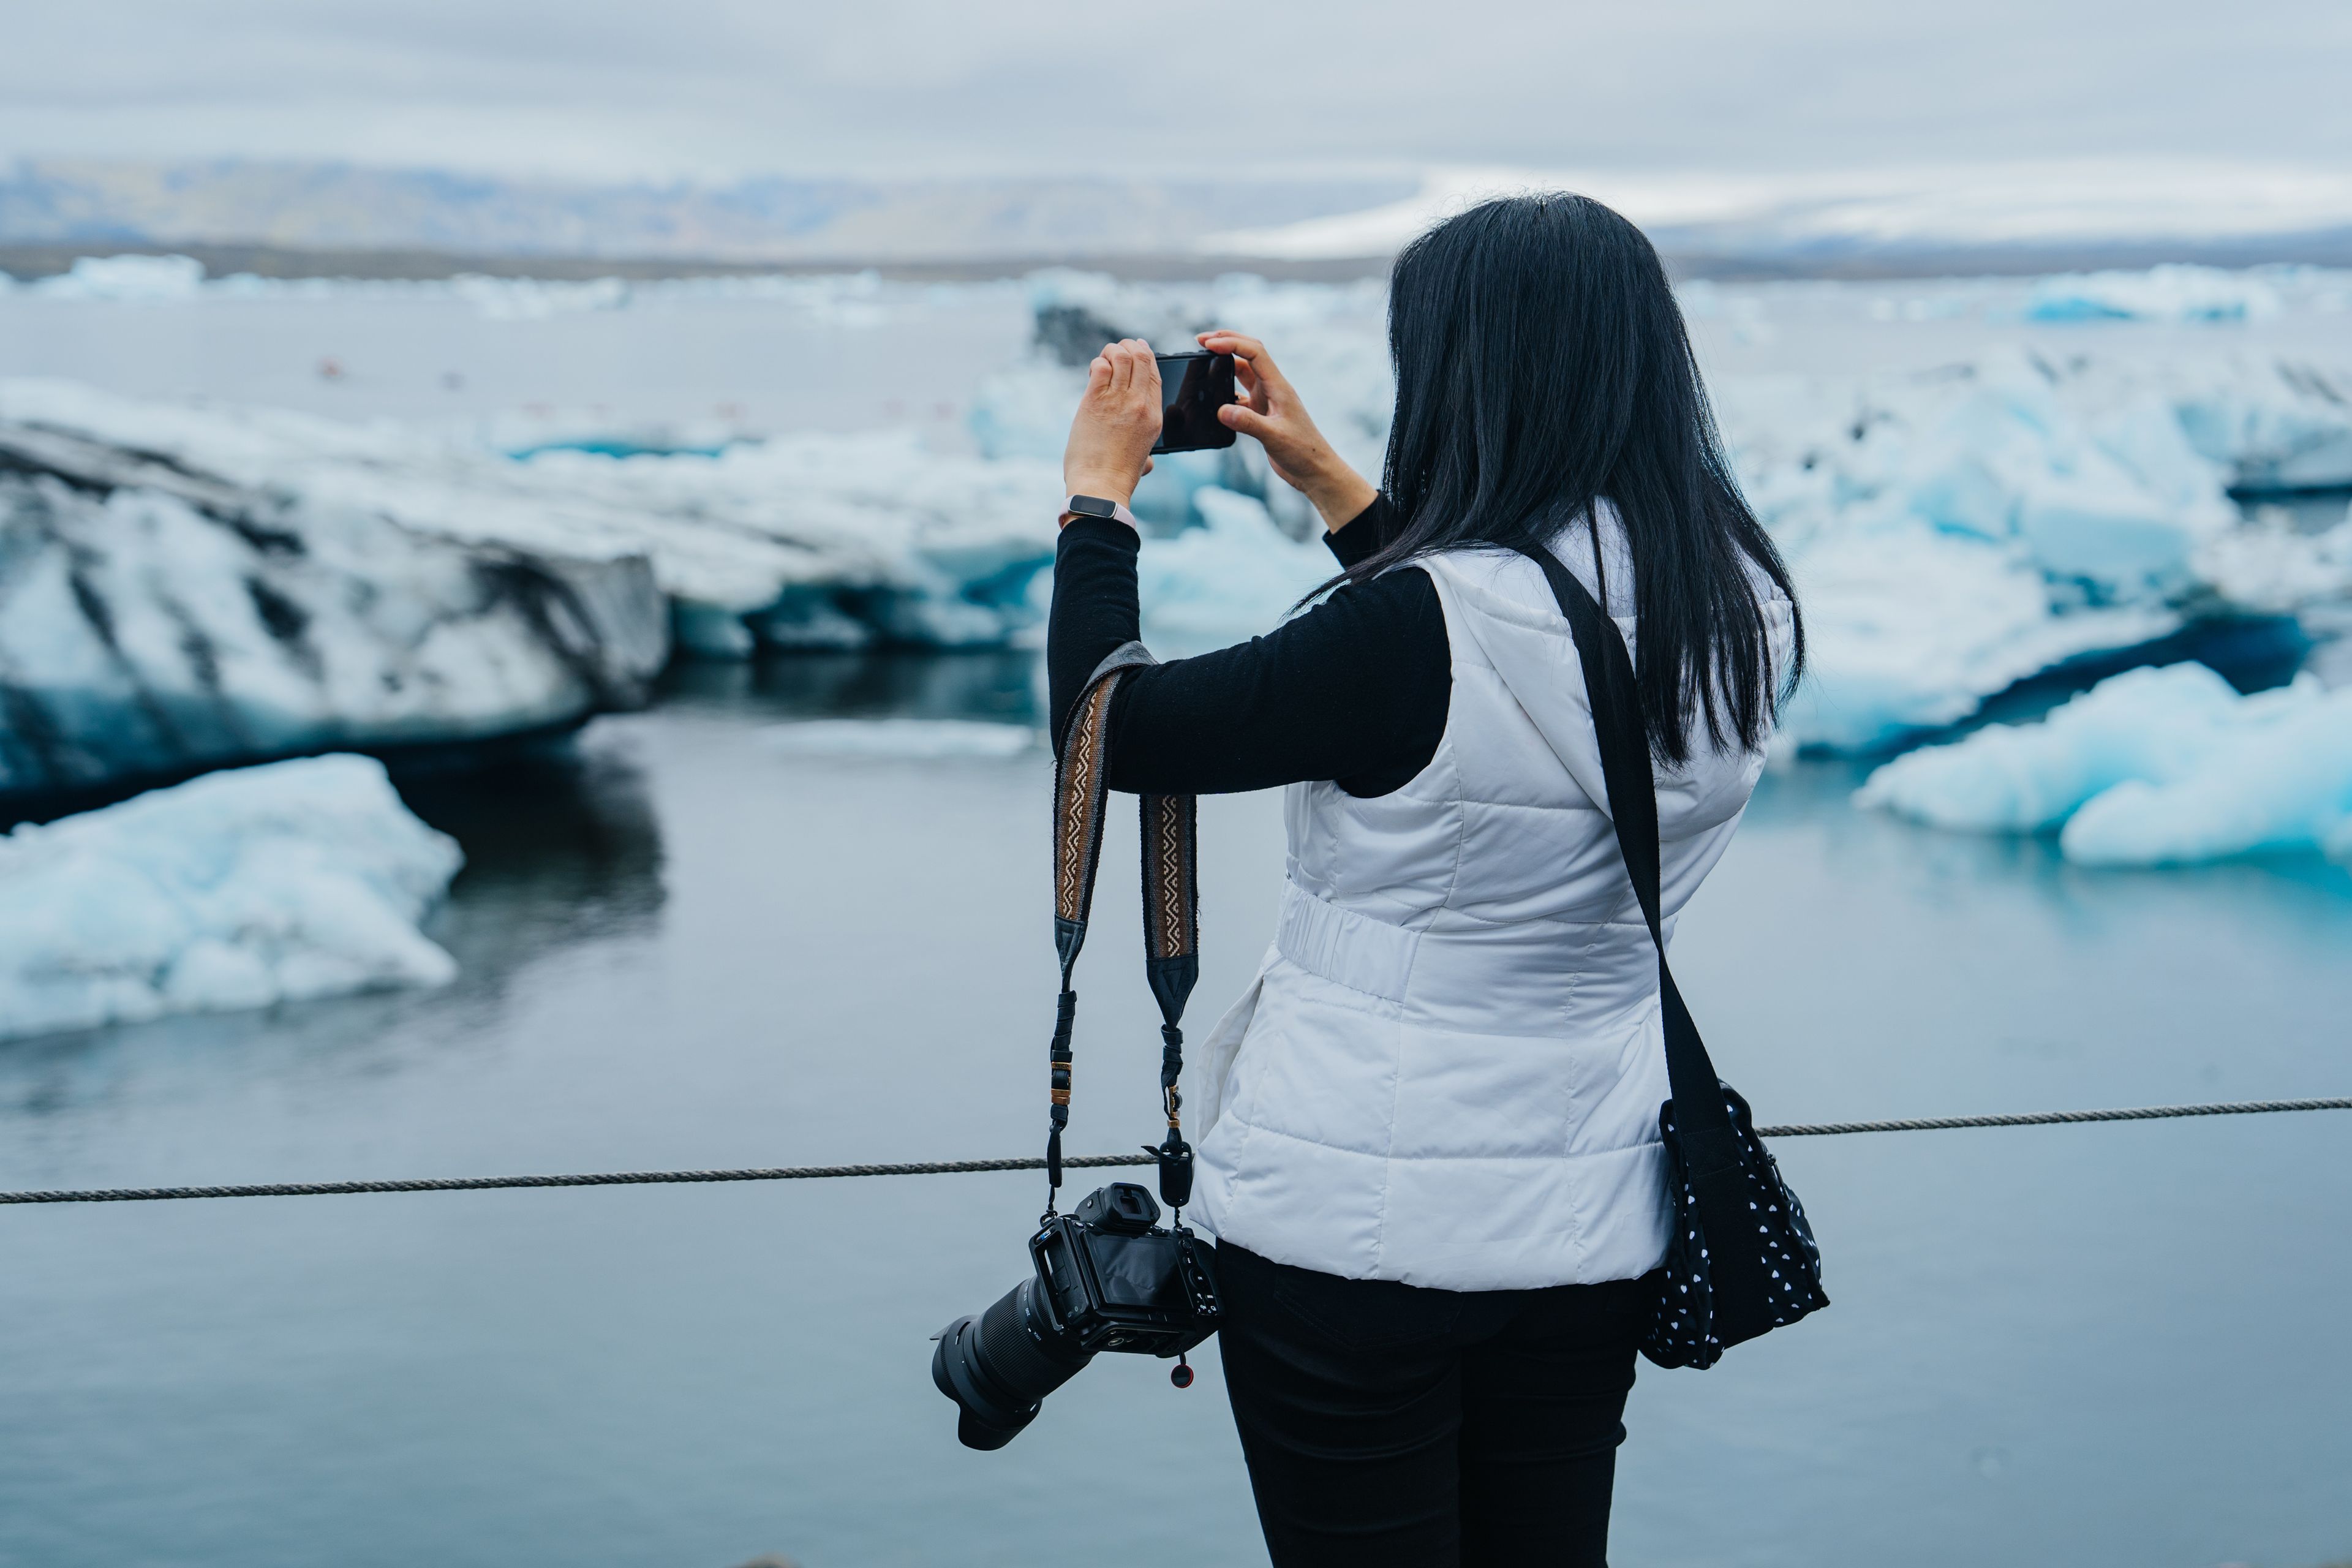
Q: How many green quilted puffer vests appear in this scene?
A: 0